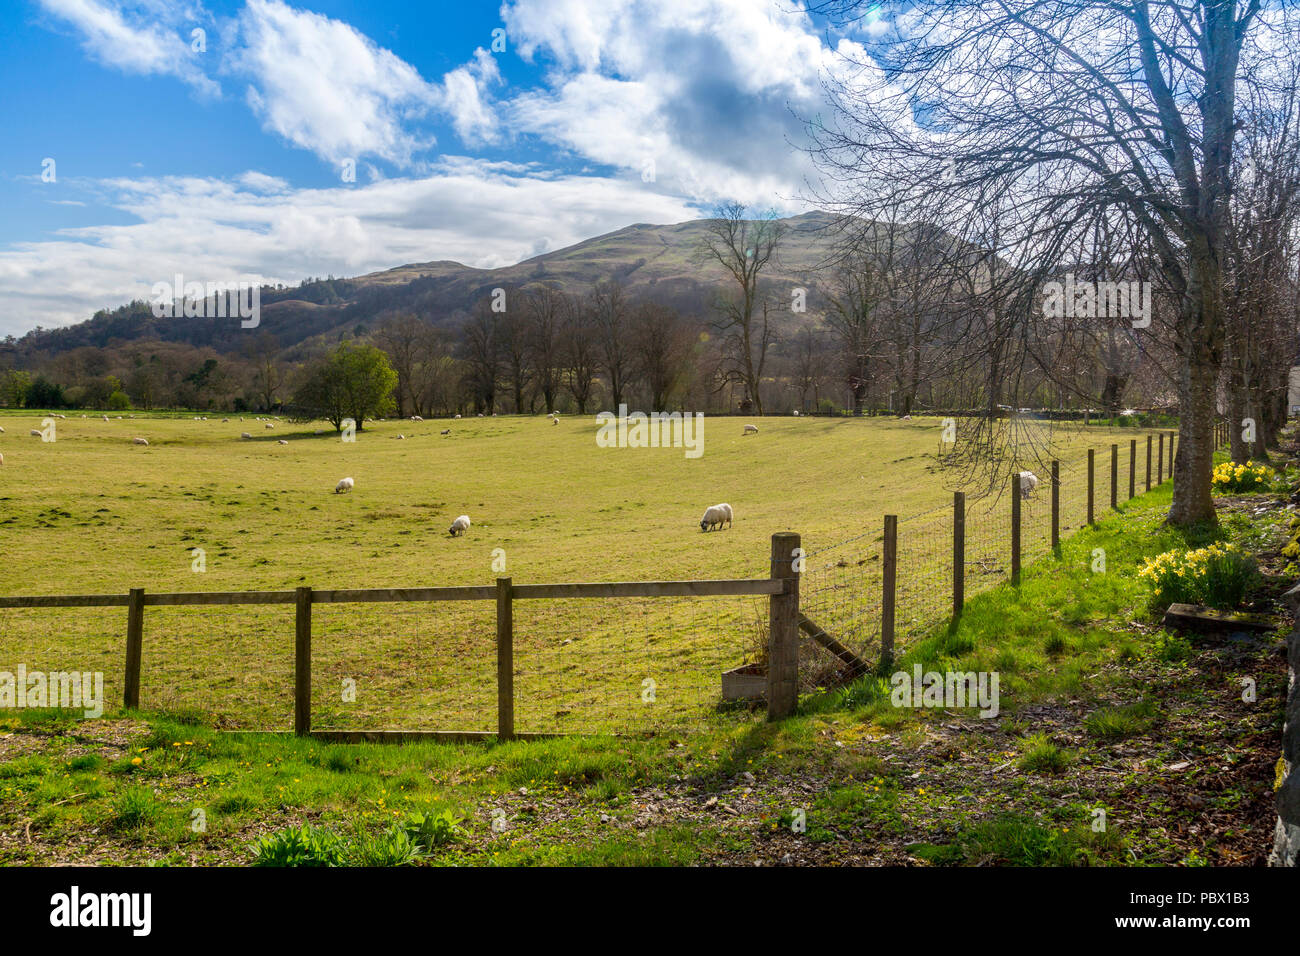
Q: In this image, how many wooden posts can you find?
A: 14